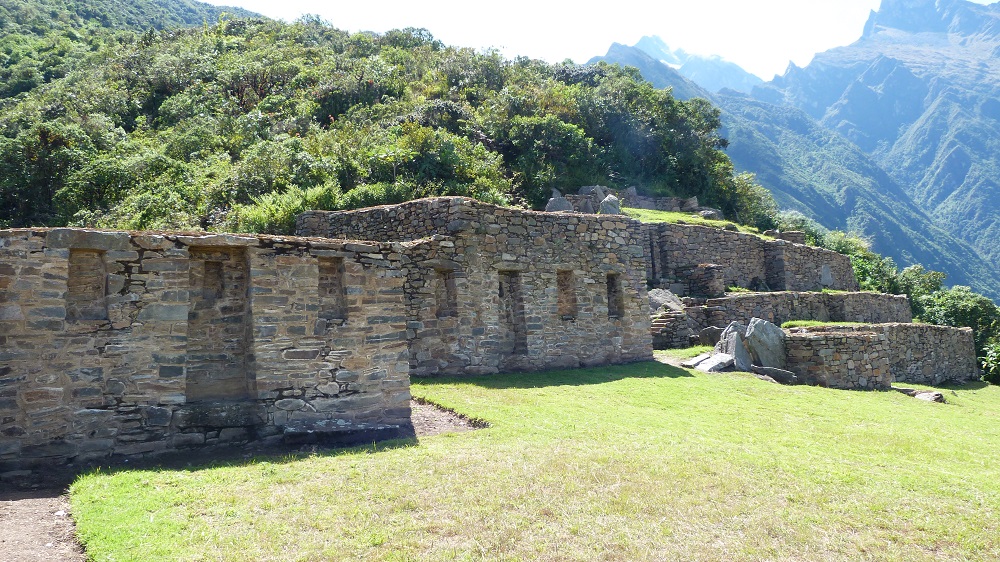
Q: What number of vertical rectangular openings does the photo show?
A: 7